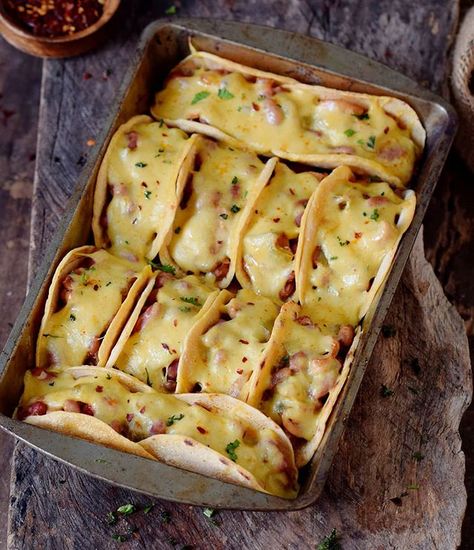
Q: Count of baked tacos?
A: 12